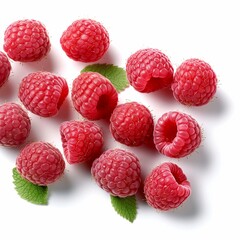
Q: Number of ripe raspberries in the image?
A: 14